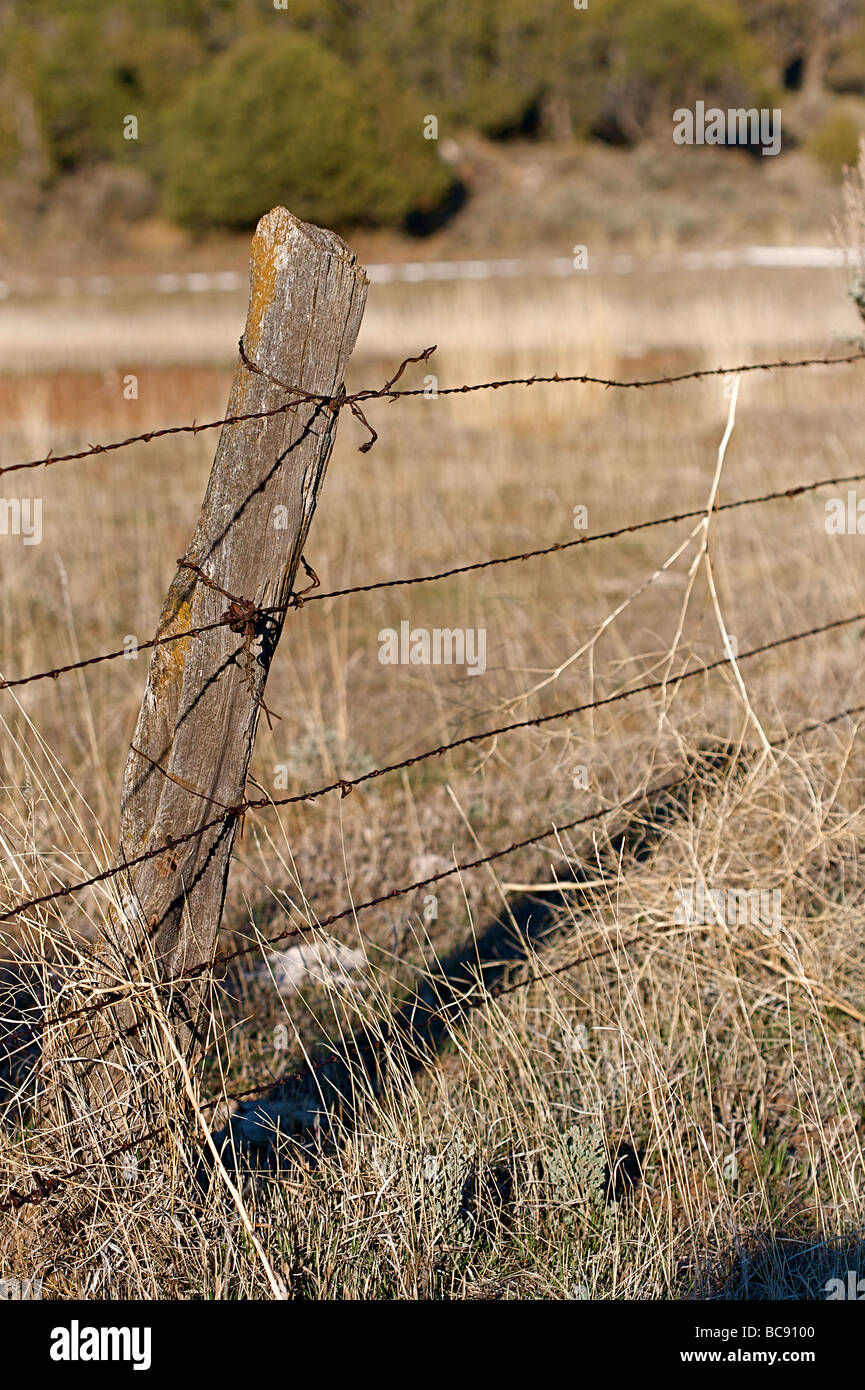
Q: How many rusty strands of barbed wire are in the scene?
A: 5